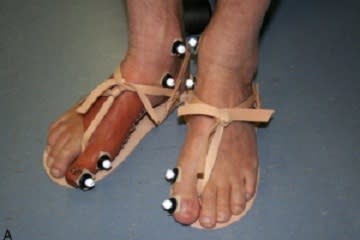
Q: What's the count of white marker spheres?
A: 8